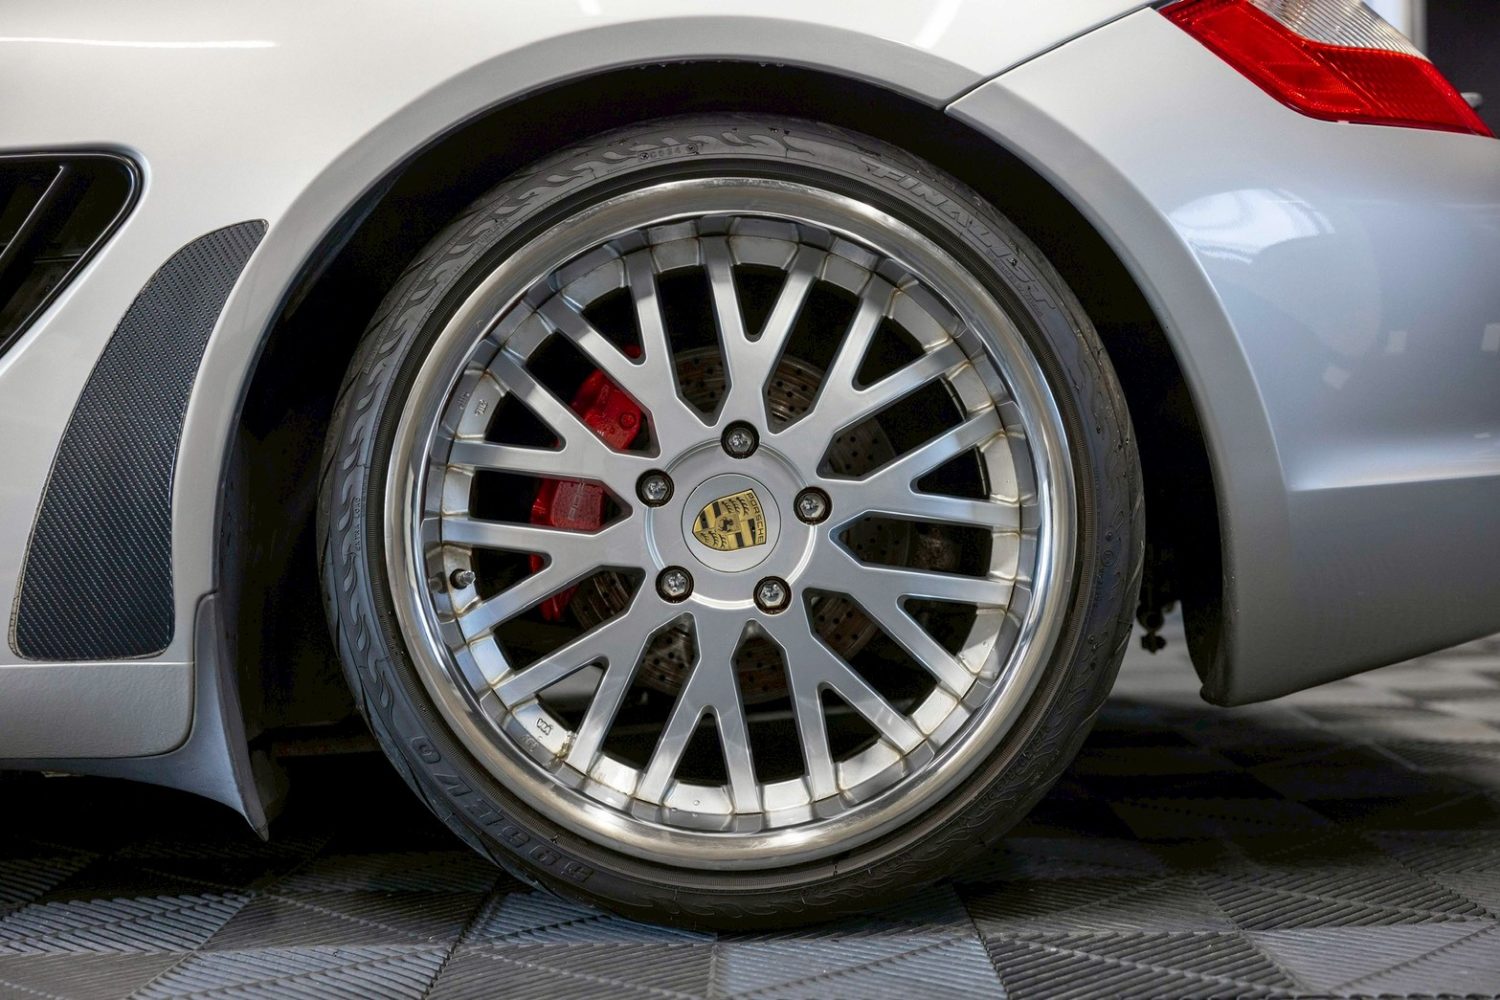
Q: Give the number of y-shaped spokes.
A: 10